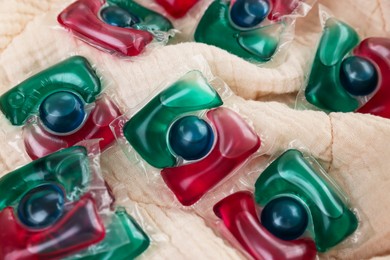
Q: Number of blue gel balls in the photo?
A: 7